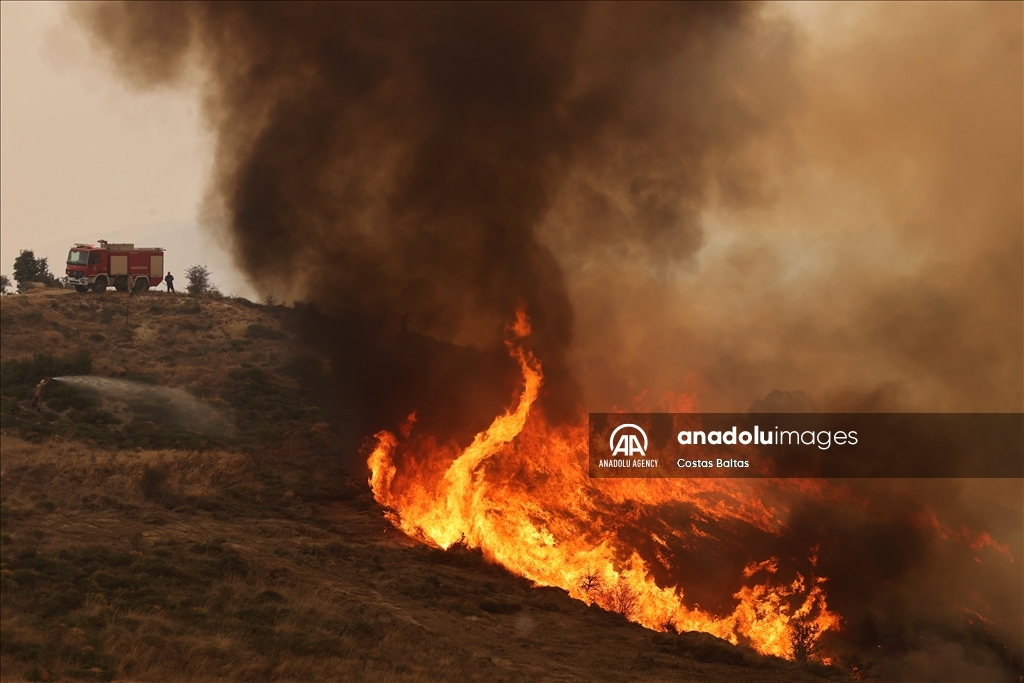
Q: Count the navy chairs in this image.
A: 0